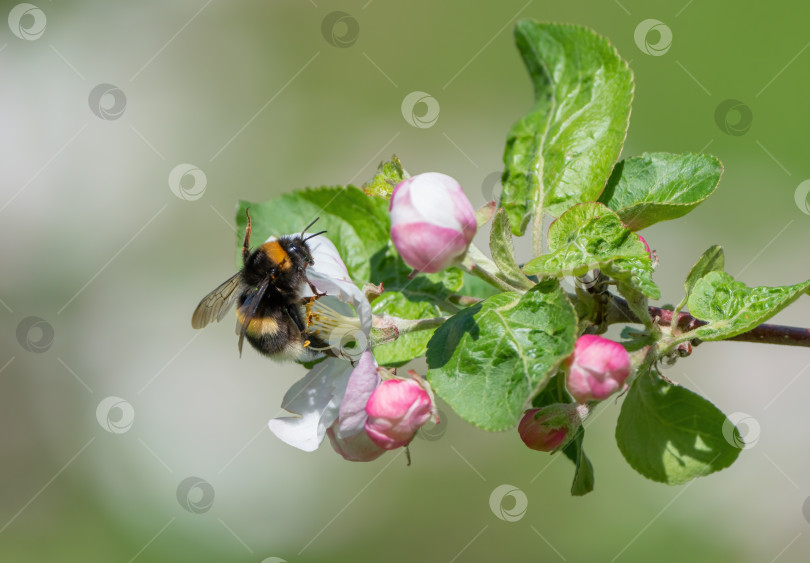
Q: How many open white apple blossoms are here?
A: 1